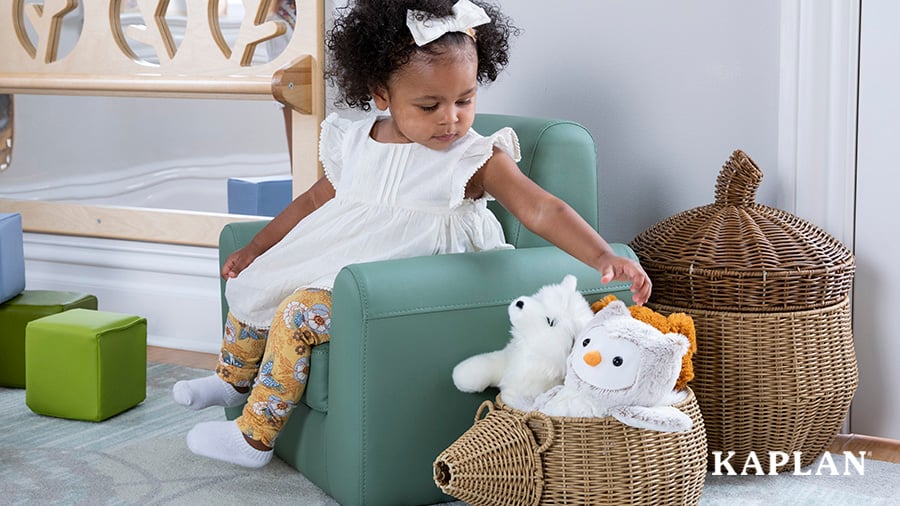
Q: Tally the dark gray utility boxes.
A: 0